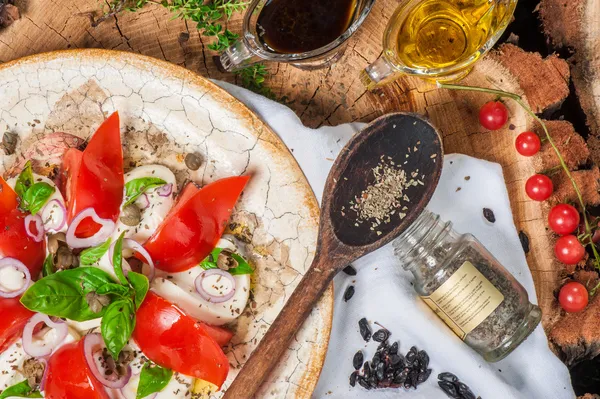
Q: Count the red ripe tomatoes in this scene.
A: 6